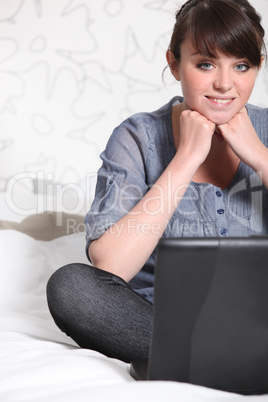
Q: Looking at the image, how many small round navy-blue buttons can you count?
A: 3